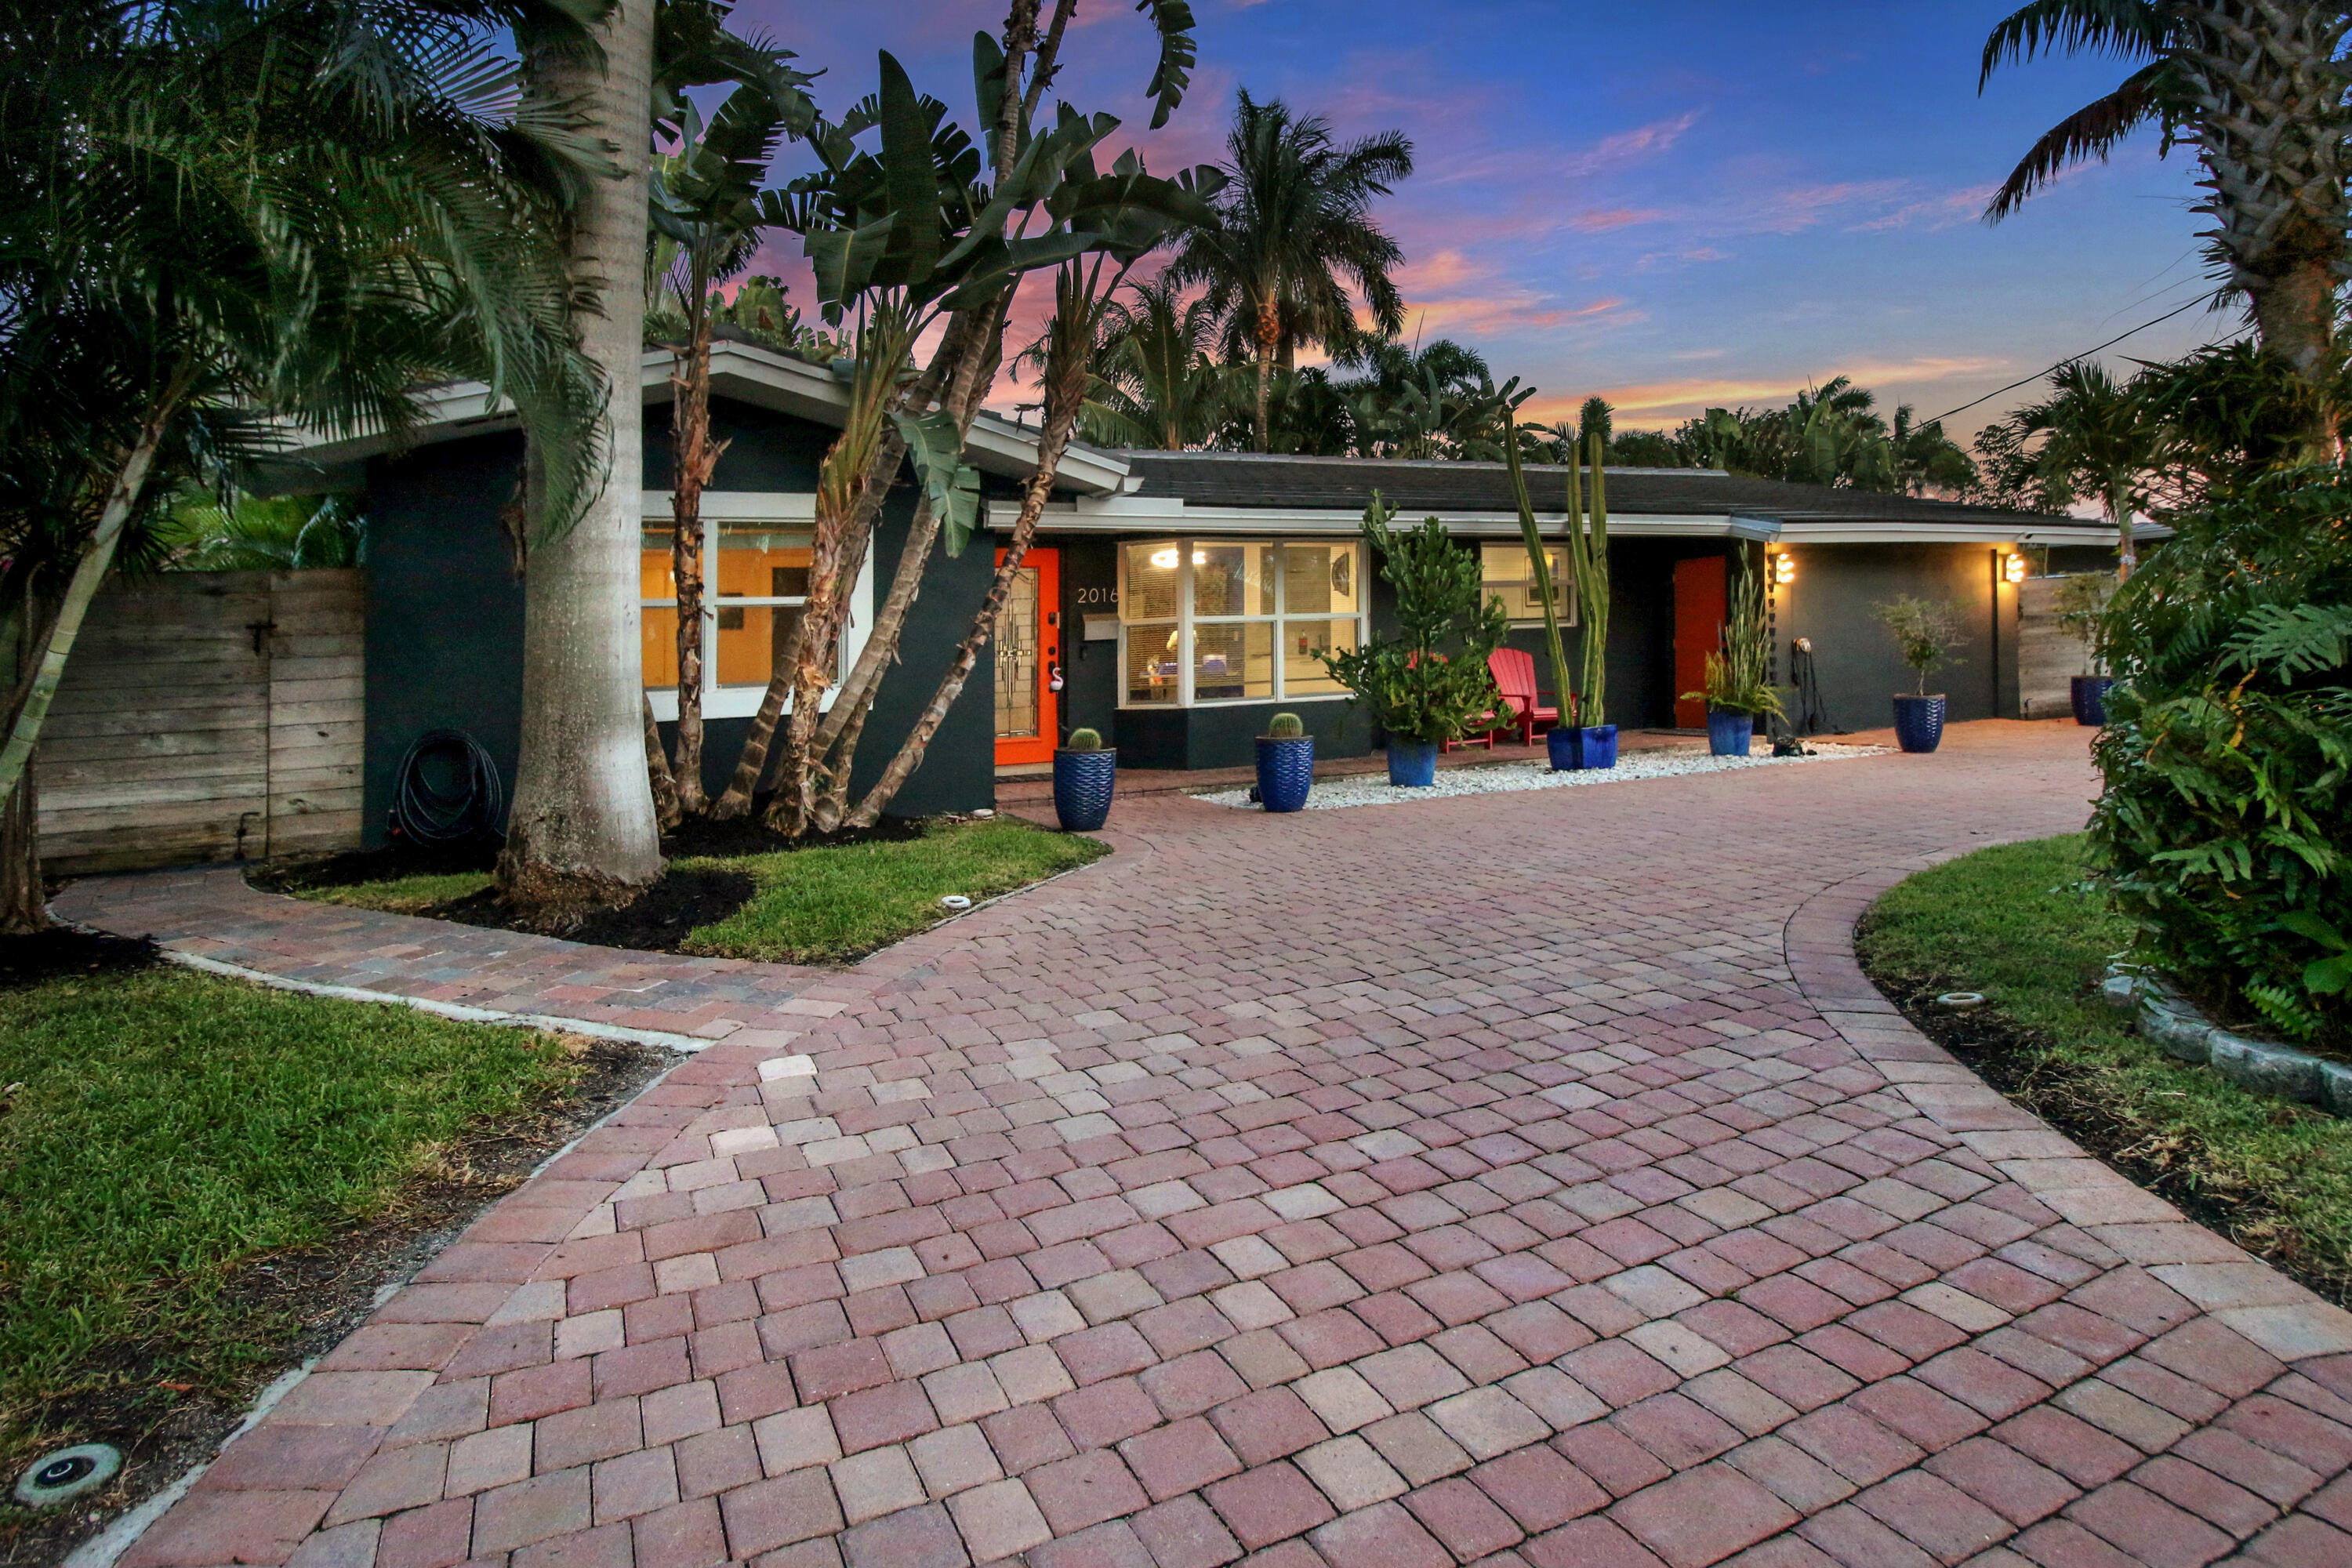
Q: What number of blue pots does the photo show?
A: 7